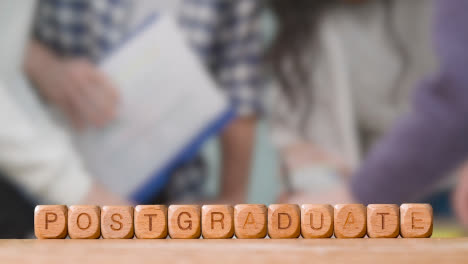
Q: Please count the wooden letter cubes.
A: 12